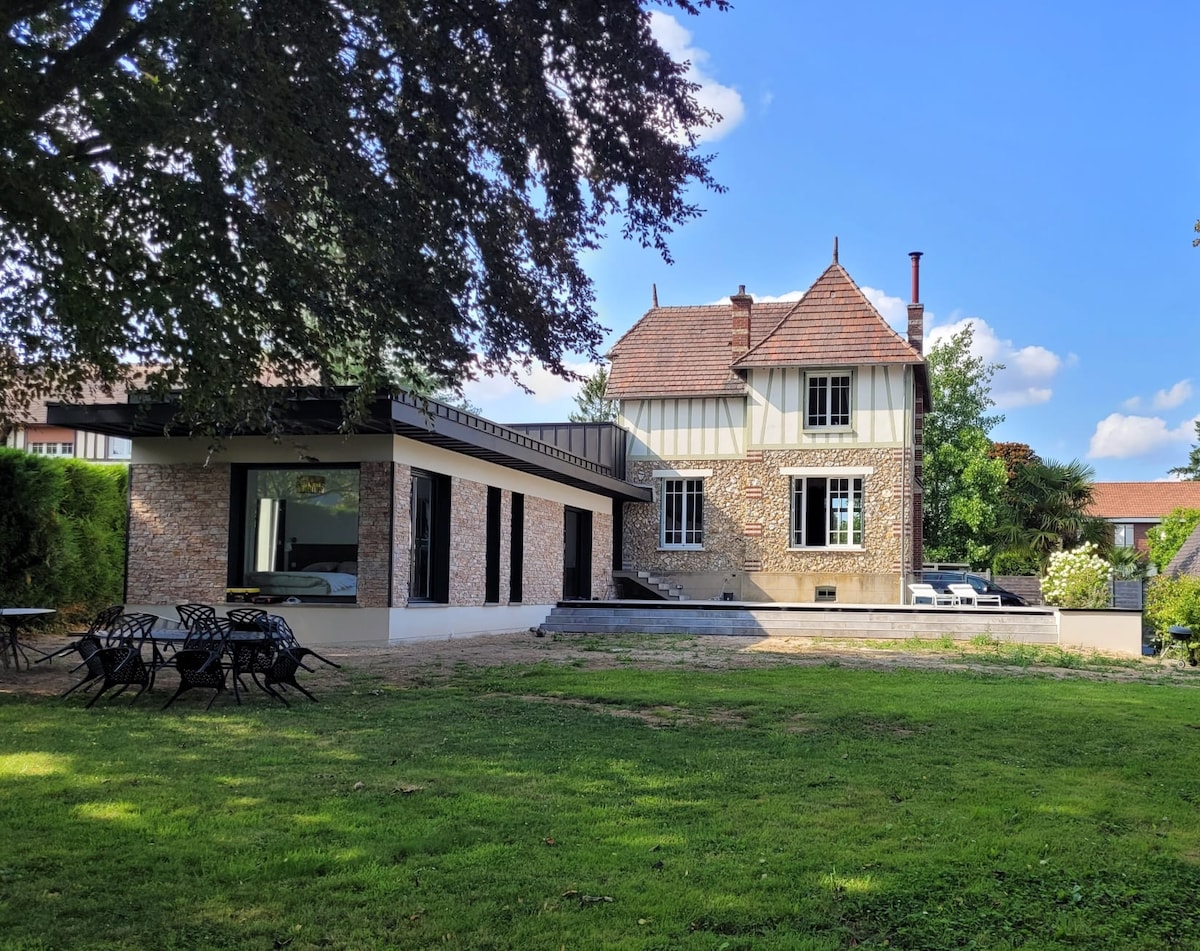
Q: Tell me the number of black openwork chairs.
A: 6